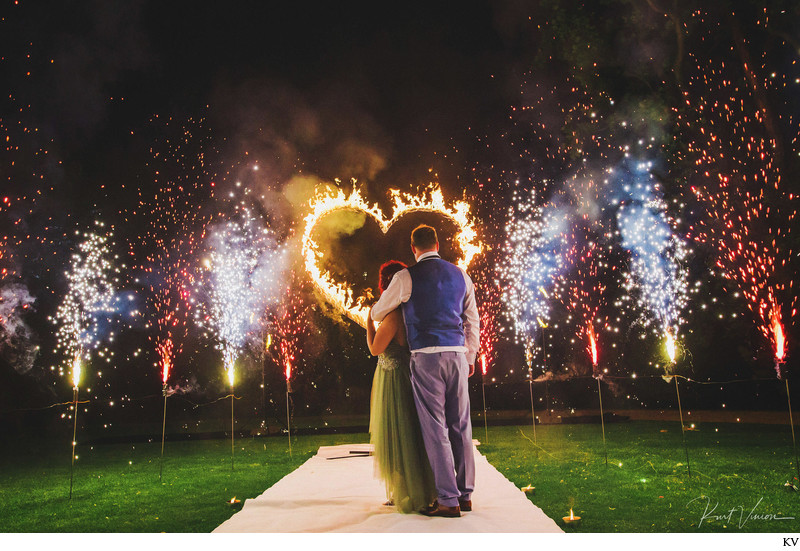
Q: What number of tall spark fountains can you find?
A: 9